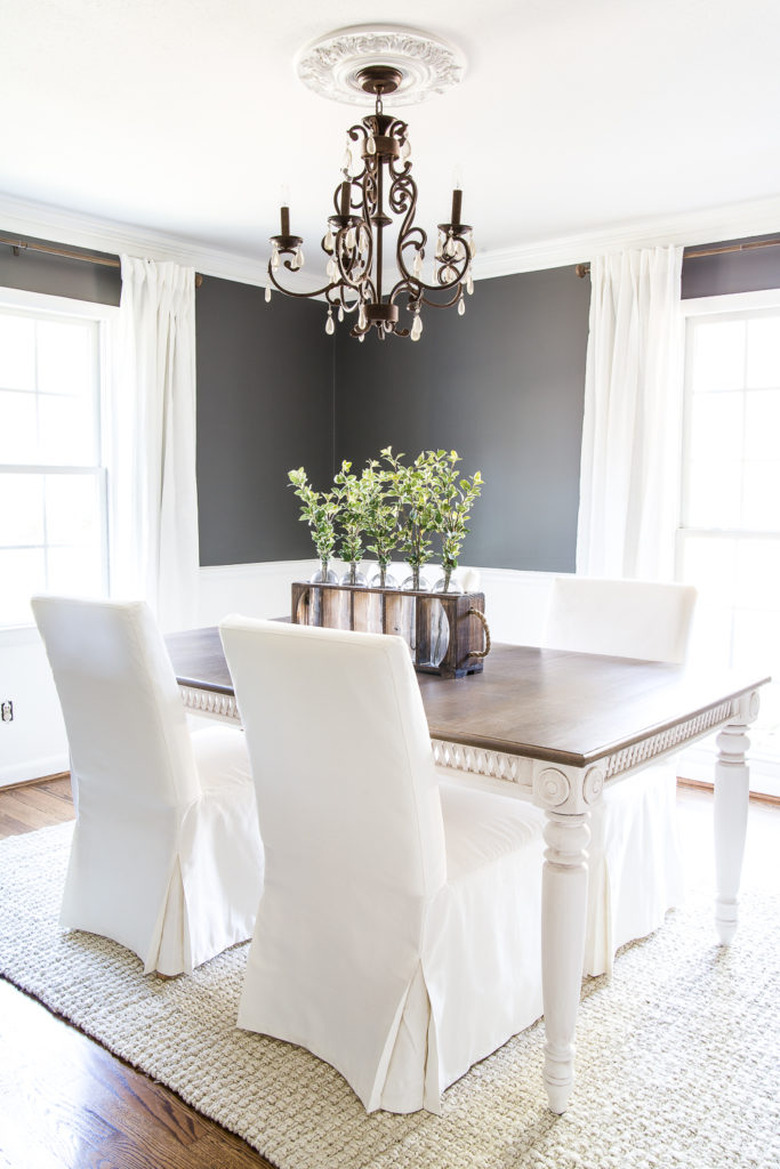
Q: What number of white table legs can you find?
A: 2